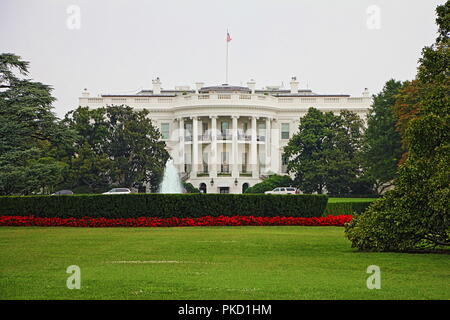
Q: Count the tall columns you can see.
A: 6